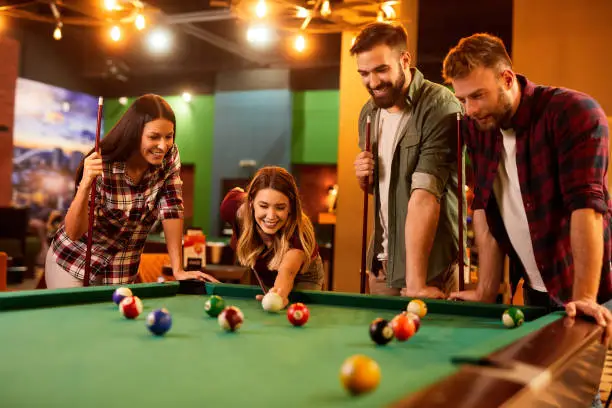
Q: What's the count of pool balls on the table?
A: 13